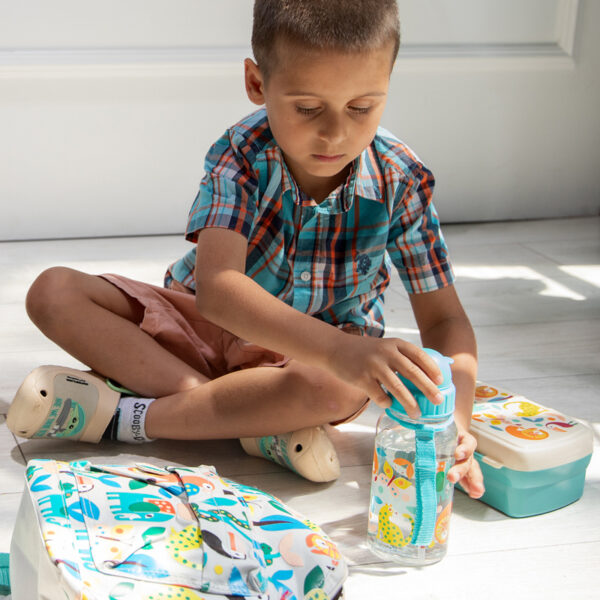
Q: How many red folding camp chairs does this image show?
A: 0